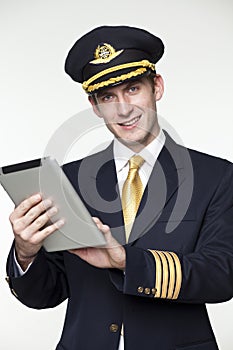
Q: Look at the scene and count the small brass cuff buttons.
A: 3